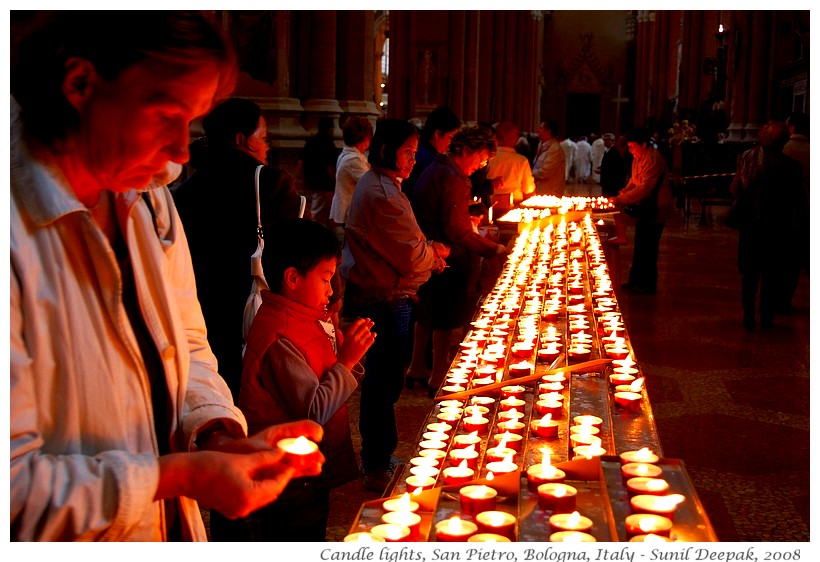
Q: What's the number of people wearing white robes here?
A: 3